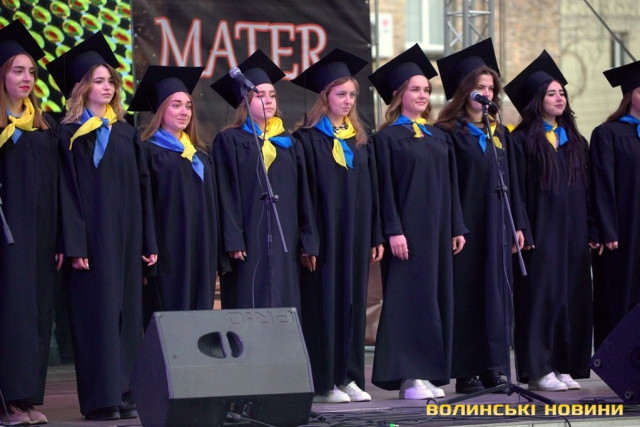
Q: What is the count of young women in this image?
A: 9